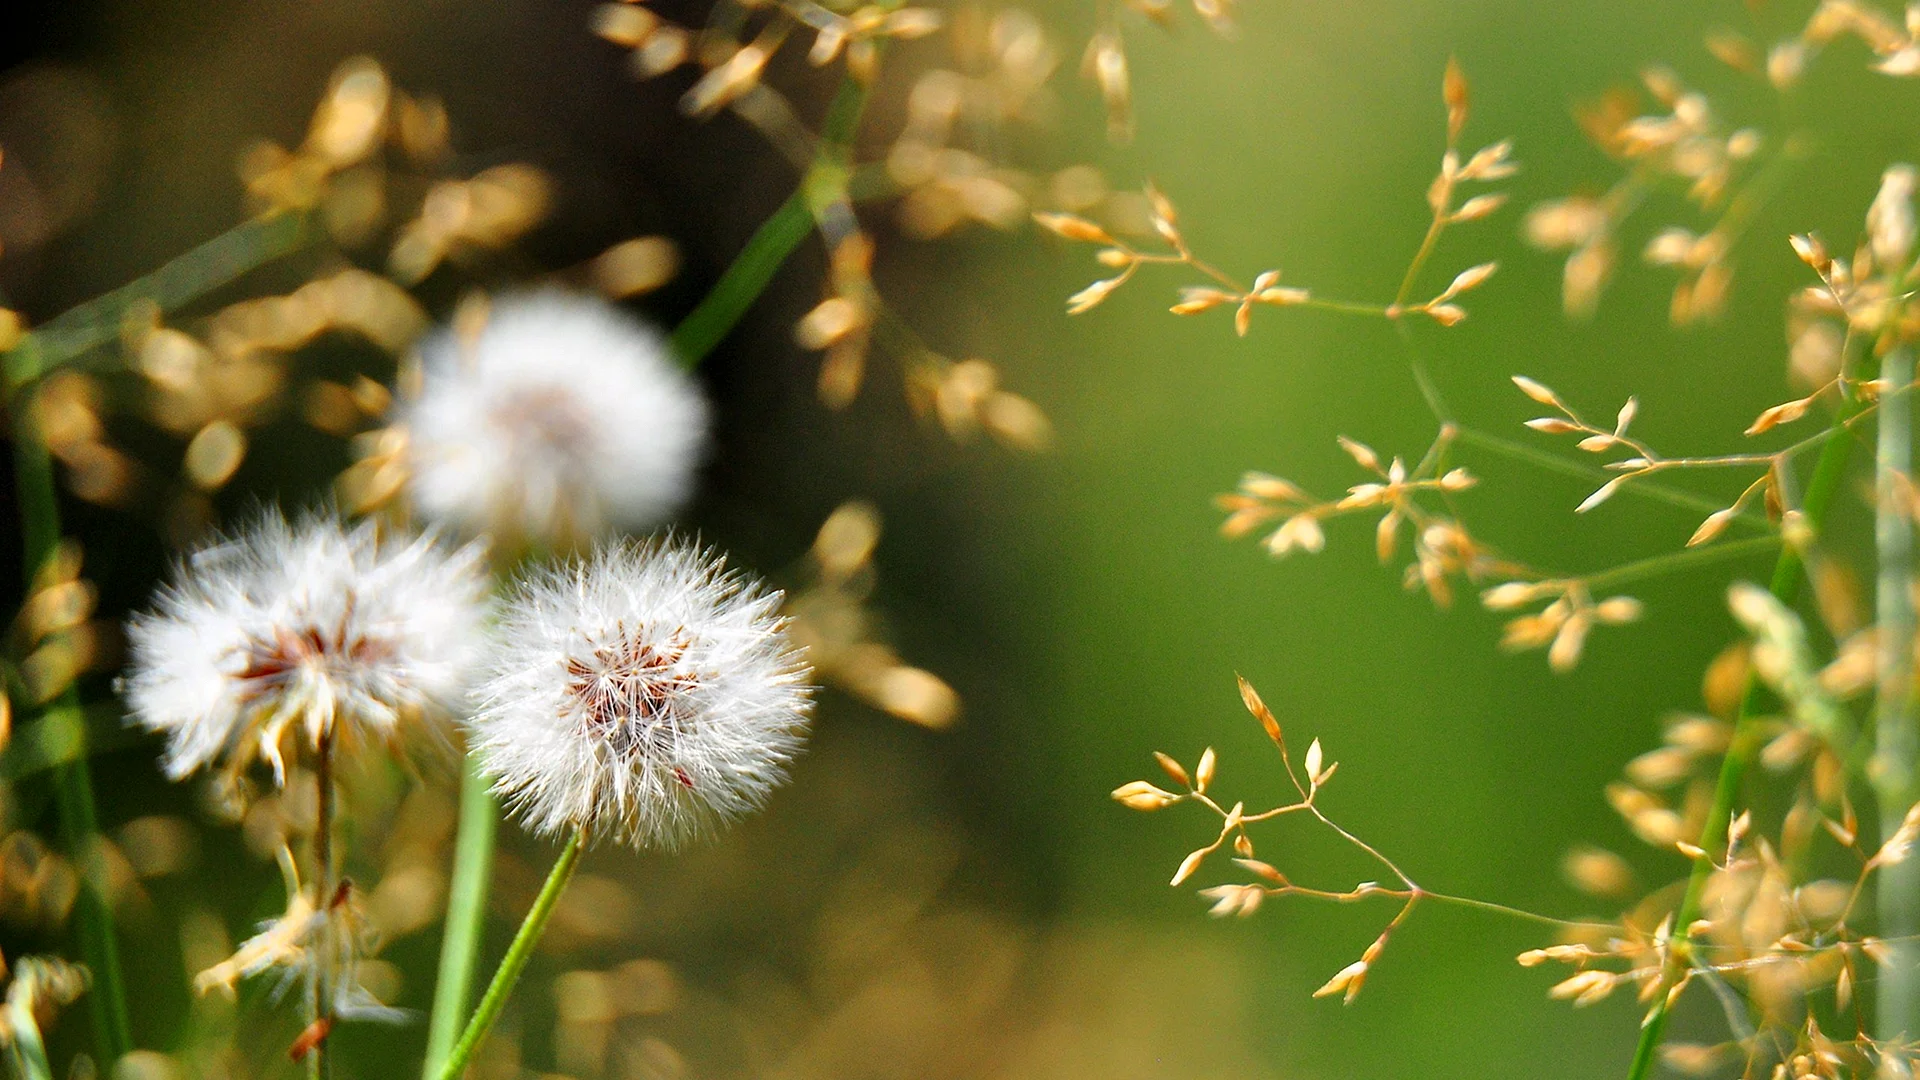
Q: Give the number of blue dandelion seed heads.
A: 0